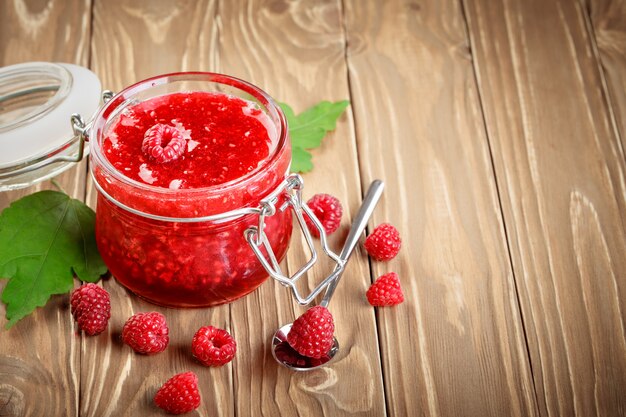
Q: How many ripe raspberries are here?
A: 9